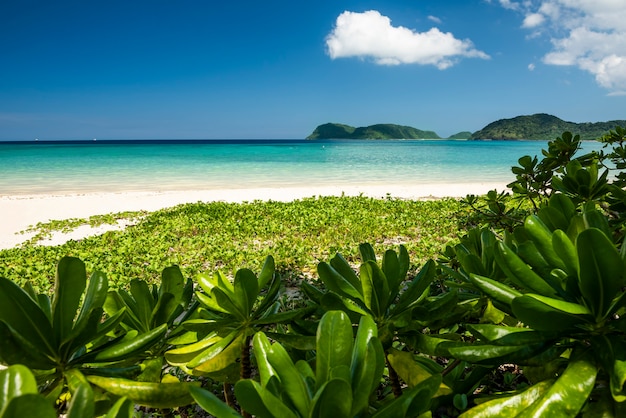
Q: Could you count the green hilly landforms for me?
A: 3